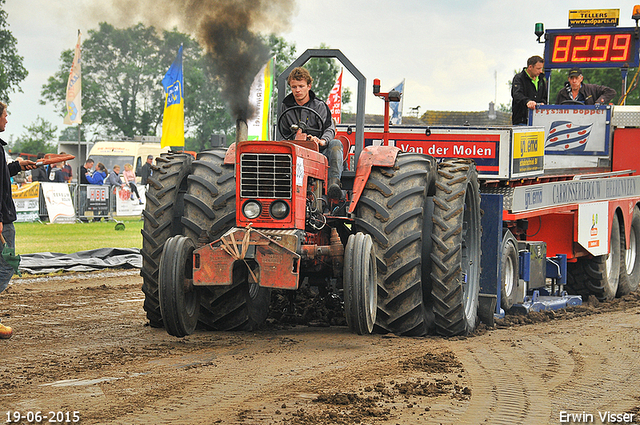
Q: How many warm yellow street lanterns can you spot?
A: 0